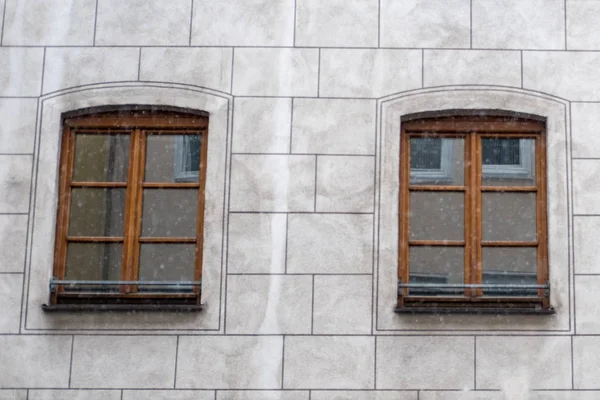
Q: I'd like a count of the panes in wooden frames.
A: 12